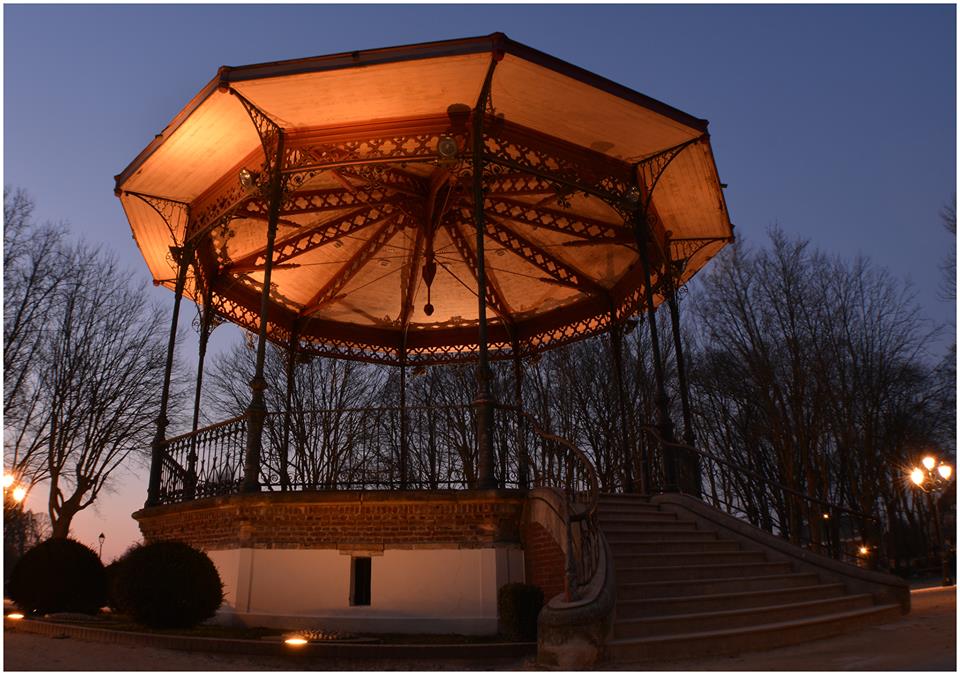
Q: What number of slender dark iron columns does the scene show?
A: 10